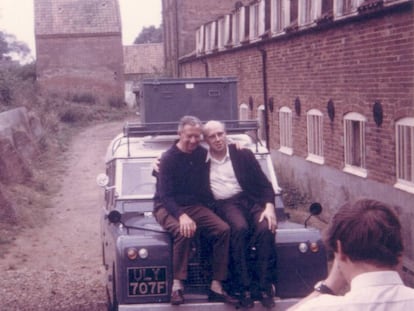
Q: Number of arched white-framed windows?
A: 6